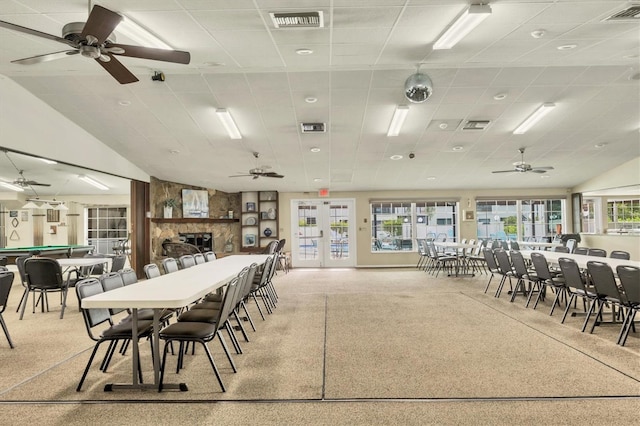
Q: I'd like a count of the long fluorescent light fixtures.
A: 8